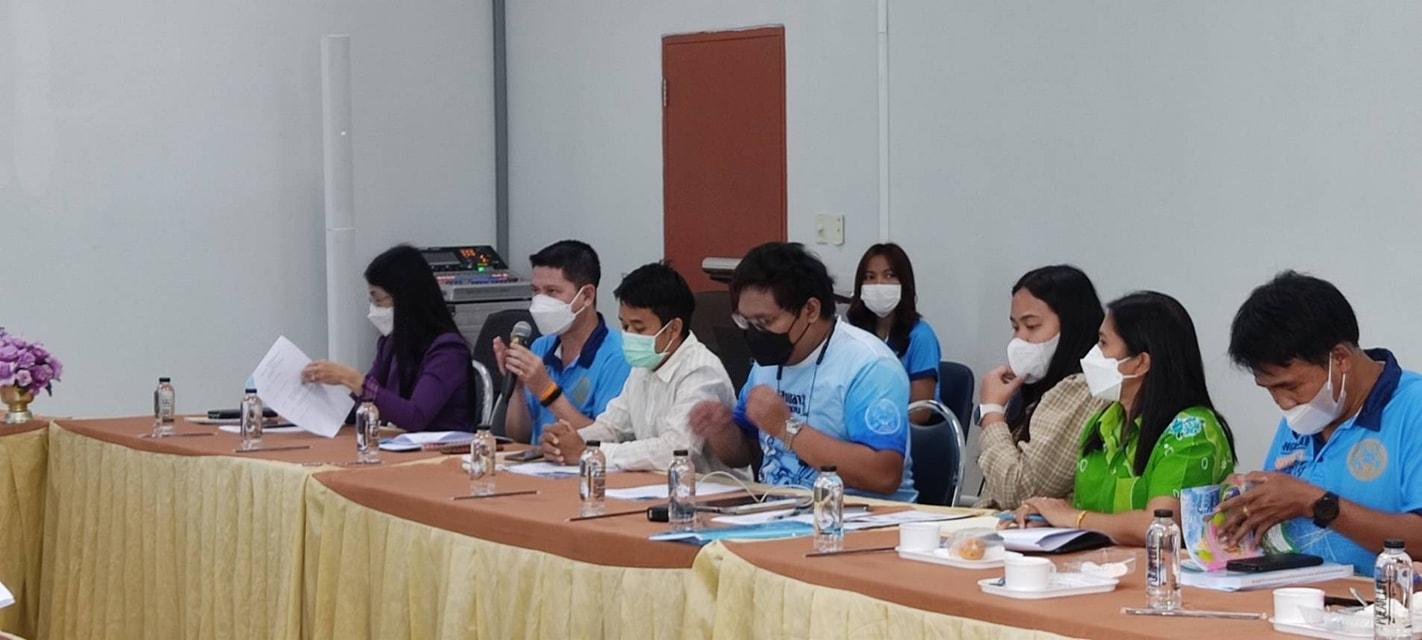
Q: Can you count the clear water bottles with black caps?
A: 9